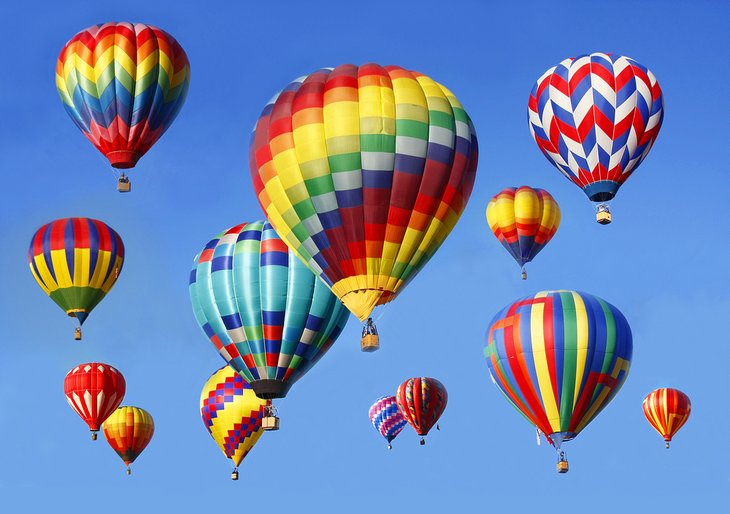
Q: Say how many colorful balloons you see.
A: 13